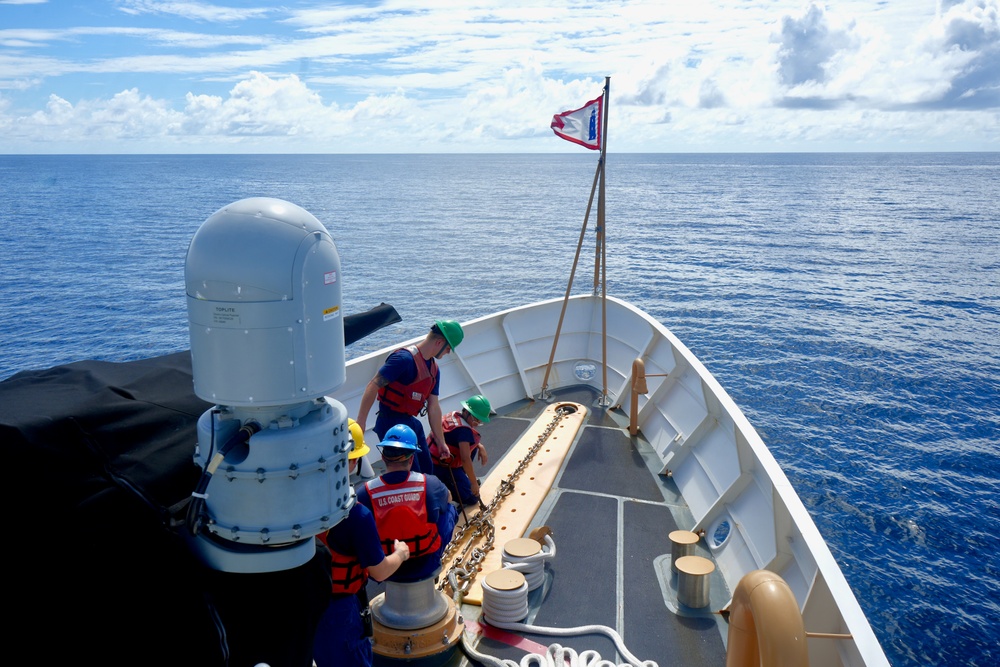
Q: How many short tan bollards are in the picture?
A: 4